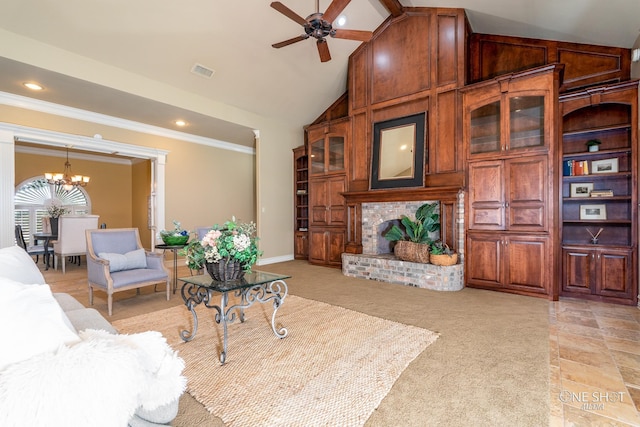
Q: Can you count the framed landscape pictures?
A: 3